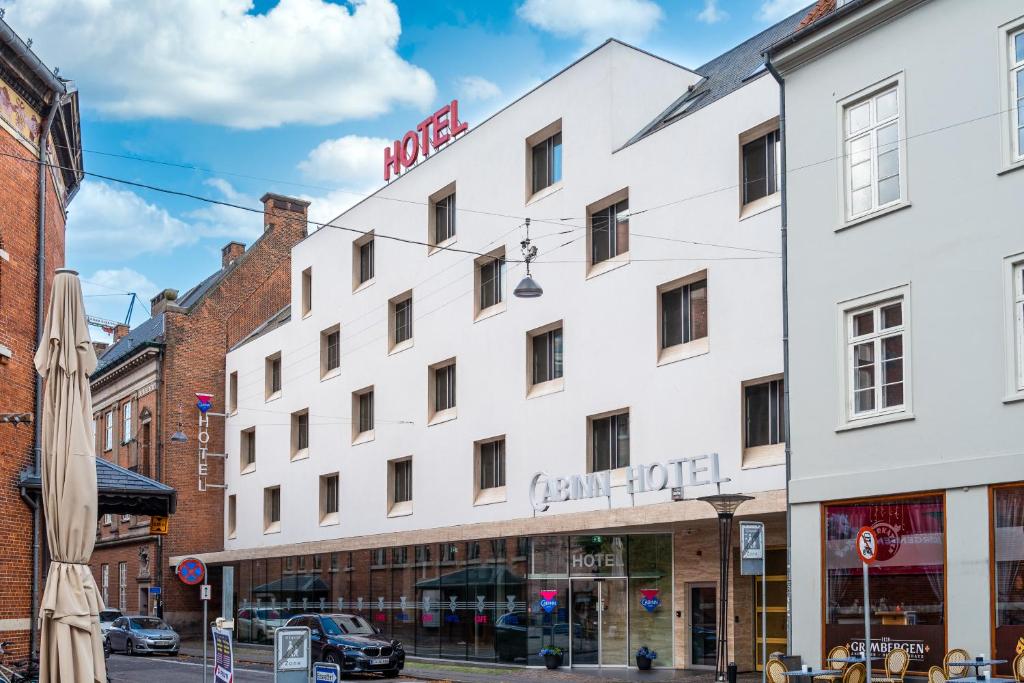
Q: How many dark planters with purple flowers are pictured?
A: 2